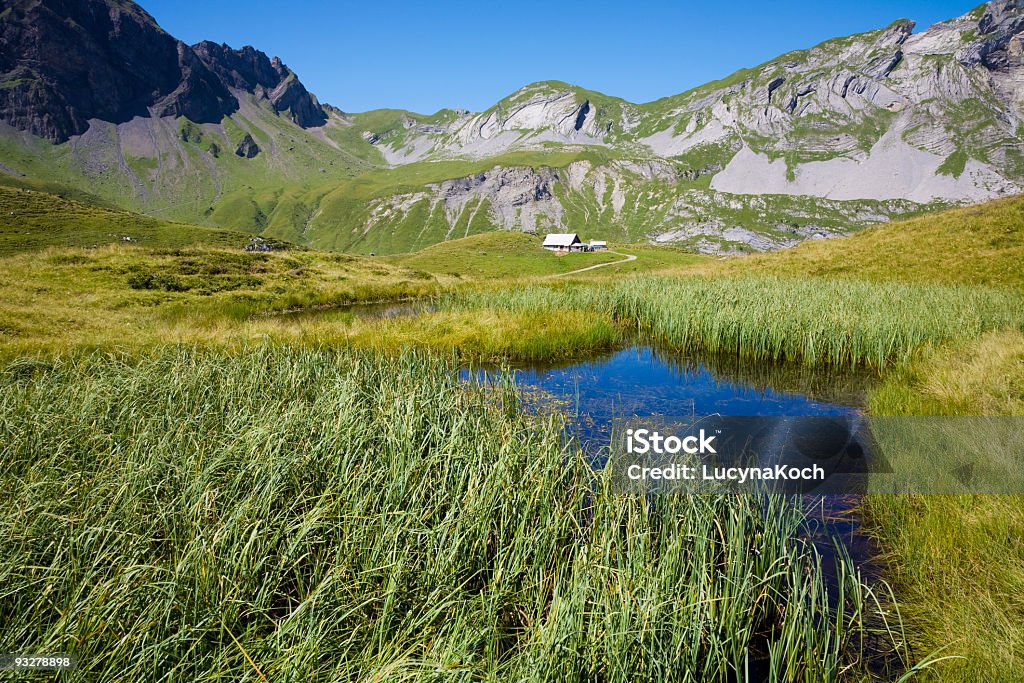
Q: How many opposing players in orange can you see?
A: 0